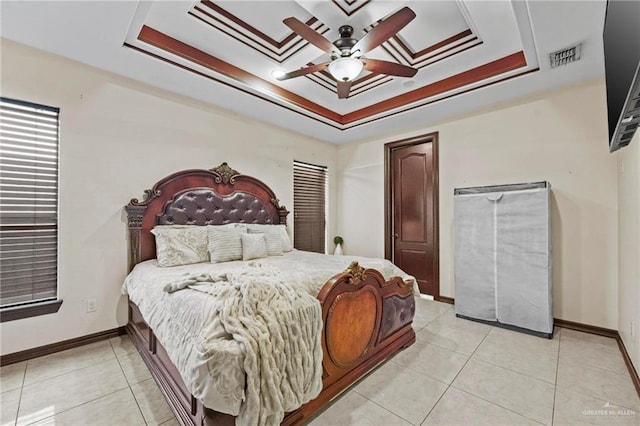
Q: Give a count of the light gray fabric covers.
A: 1